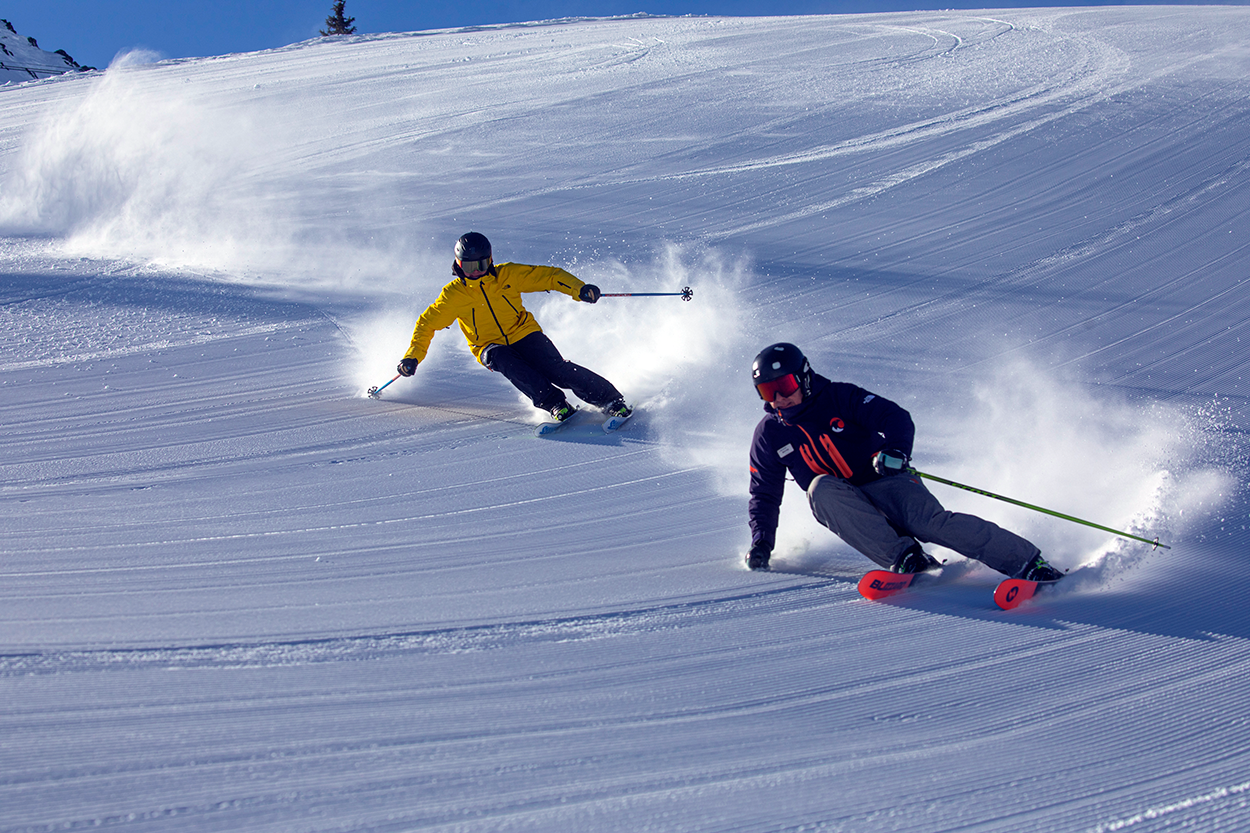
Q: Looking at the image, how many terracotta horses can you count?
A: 0